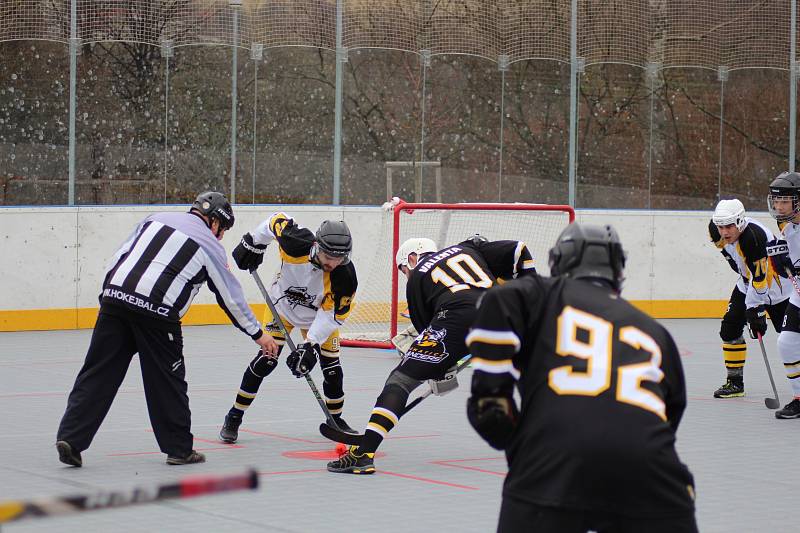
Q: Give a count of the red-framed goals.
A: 1